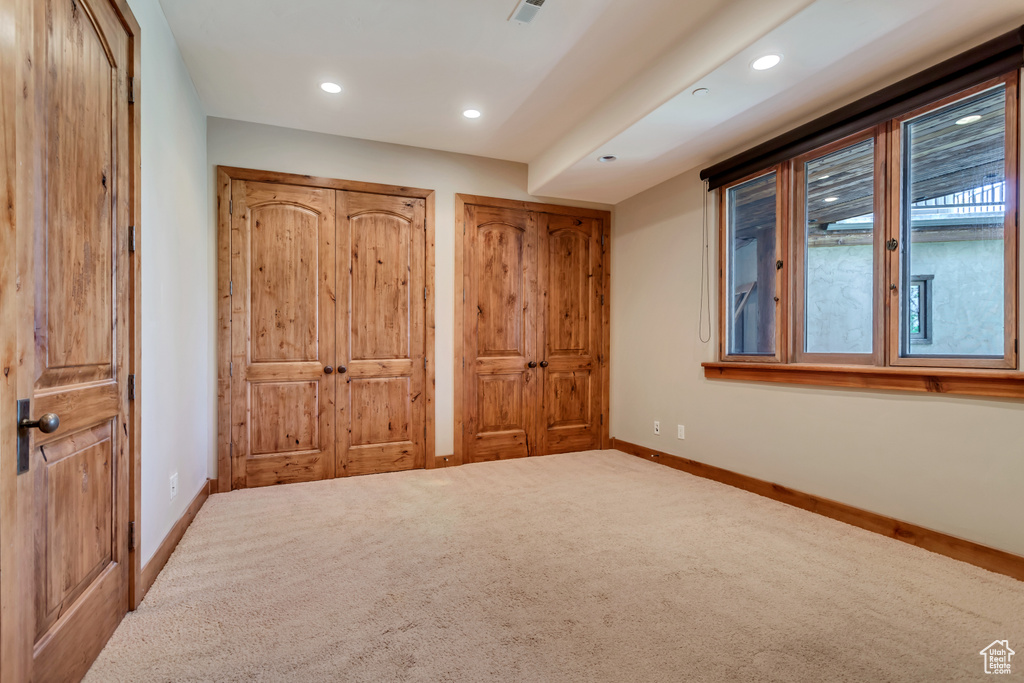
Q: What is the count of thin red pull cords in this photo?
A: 0